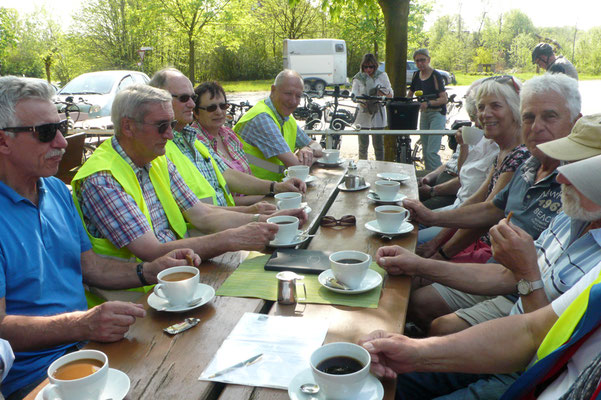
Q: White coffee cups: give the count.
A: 11